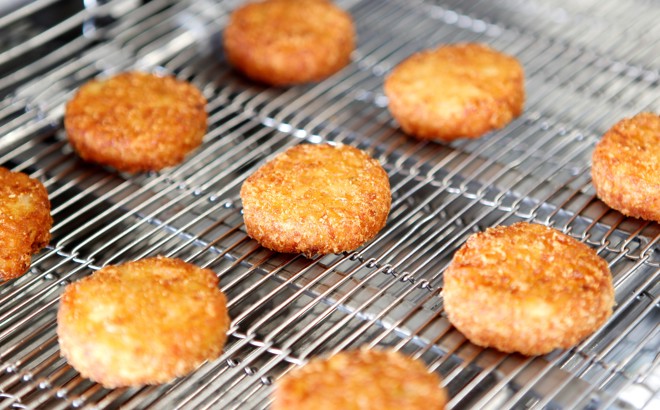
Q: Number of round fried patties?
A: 9